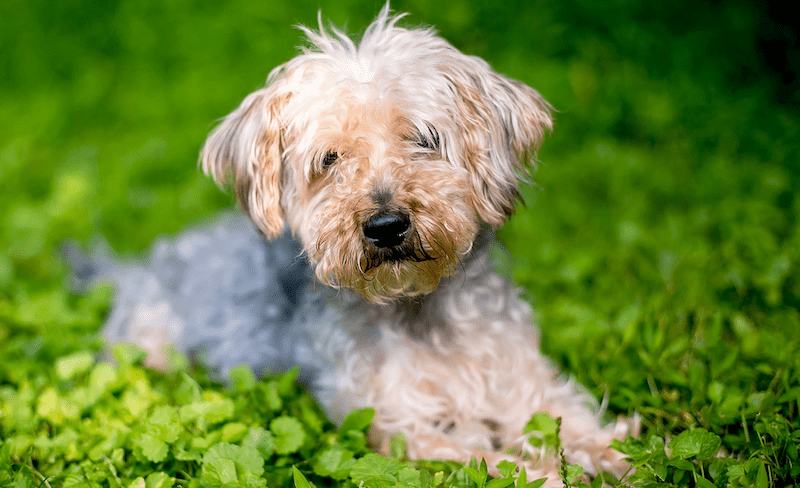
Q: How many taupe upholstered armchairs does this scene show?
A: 0